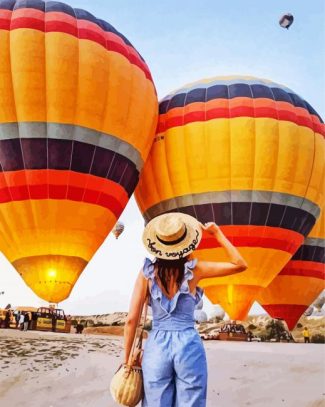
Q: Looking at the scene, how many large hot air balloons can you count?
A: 3